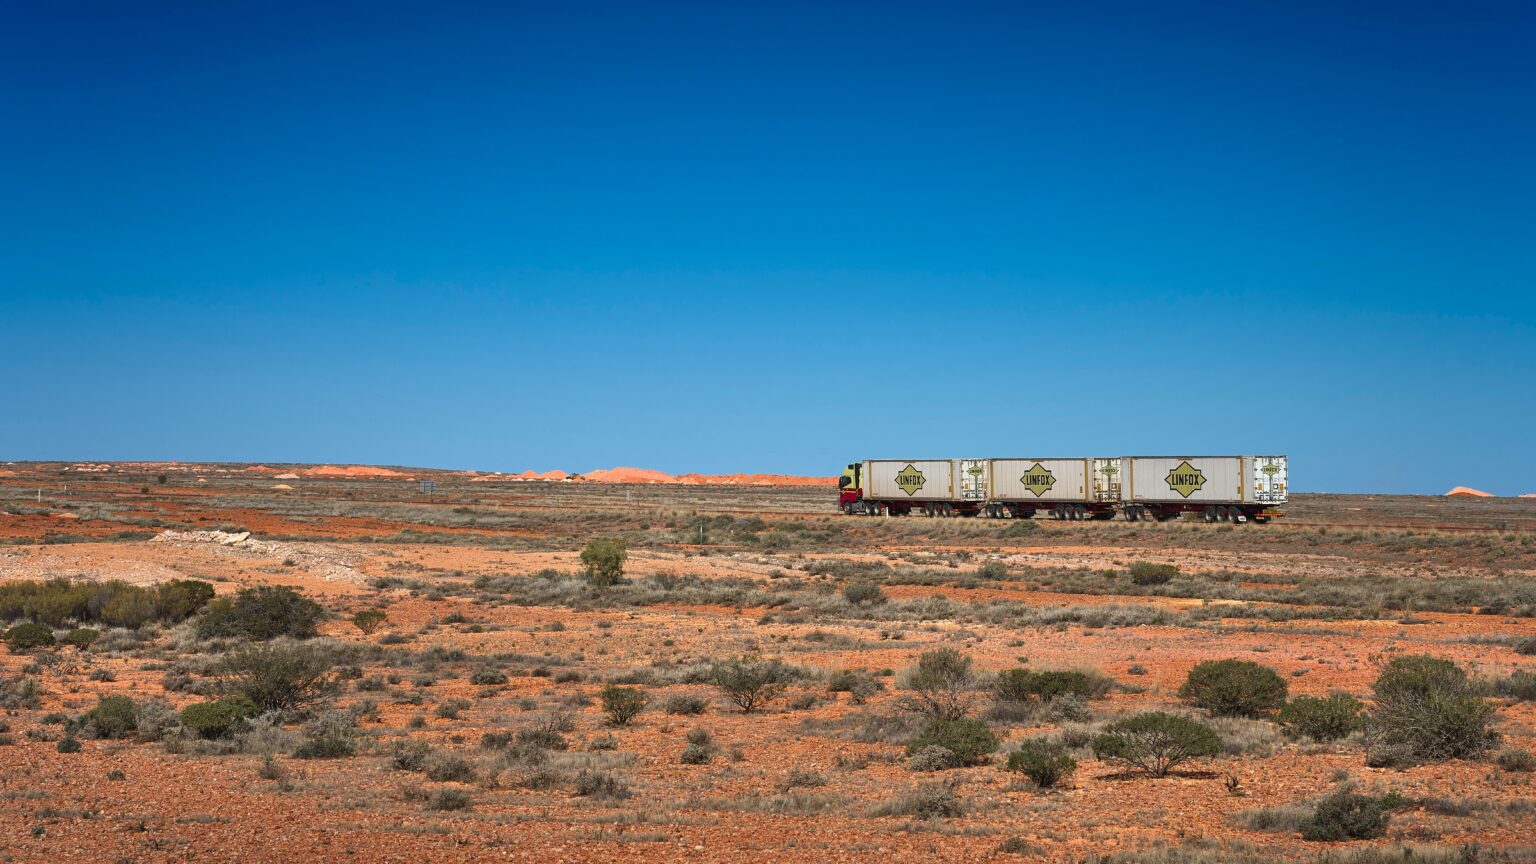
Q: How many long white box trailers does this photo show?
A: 3